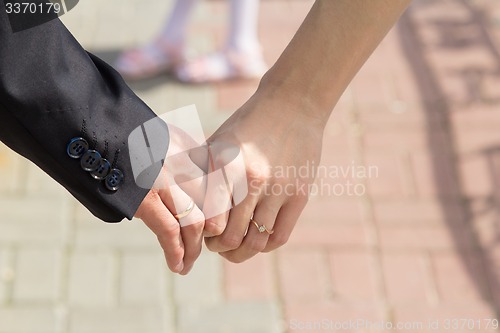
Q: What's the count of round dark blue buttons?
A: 4